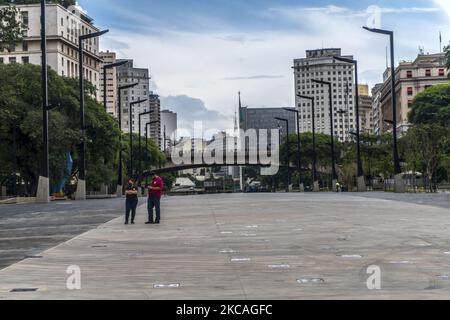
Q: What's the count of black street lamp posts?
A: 13